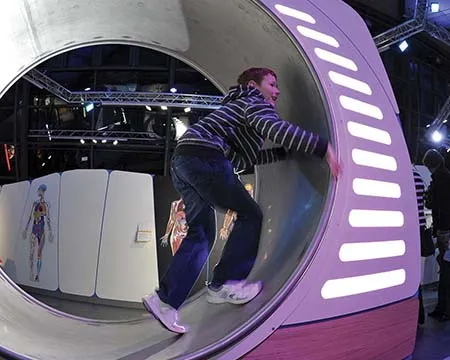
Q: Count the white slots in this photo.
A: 11